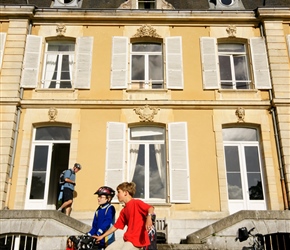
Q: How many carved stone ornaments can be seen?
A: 6